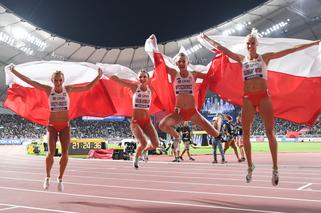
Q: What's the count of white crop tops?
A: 4